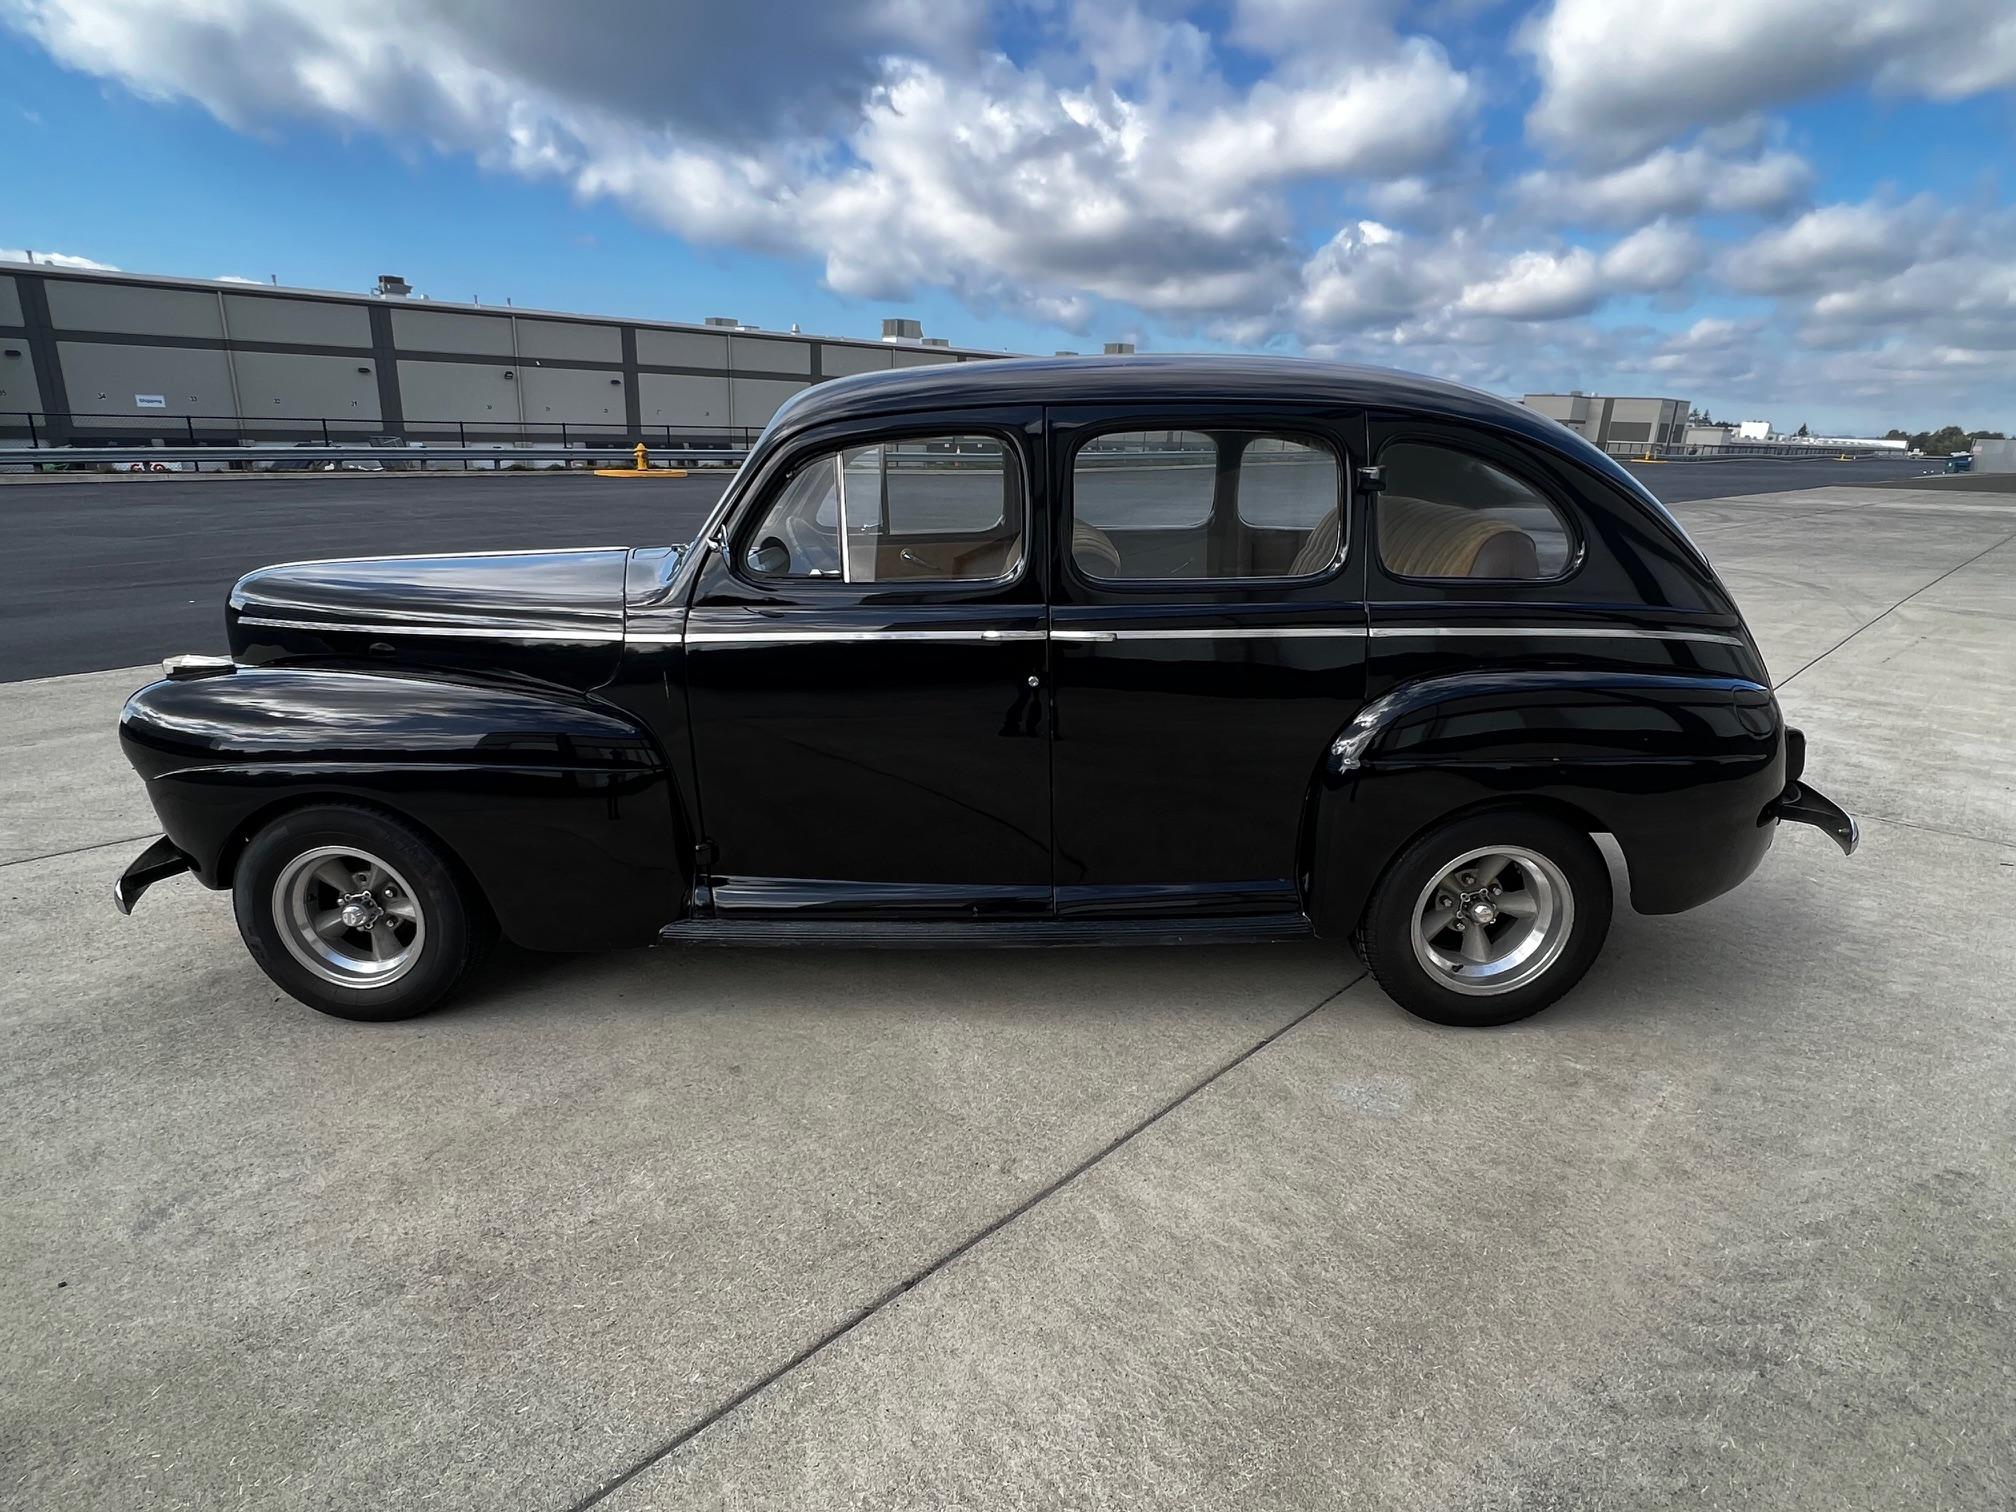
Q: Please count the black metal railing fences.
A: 1